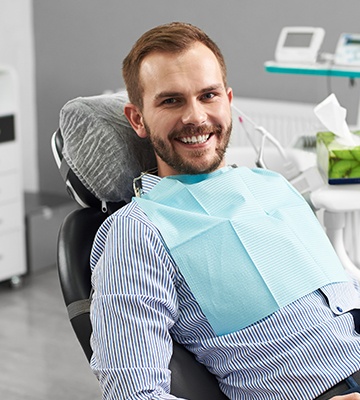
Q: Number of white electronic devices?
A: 2